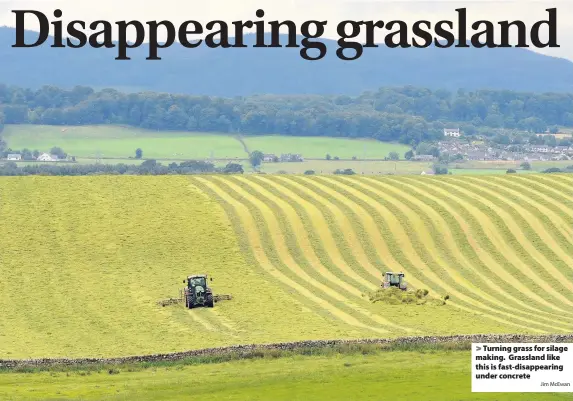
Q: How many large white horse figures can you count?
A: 0